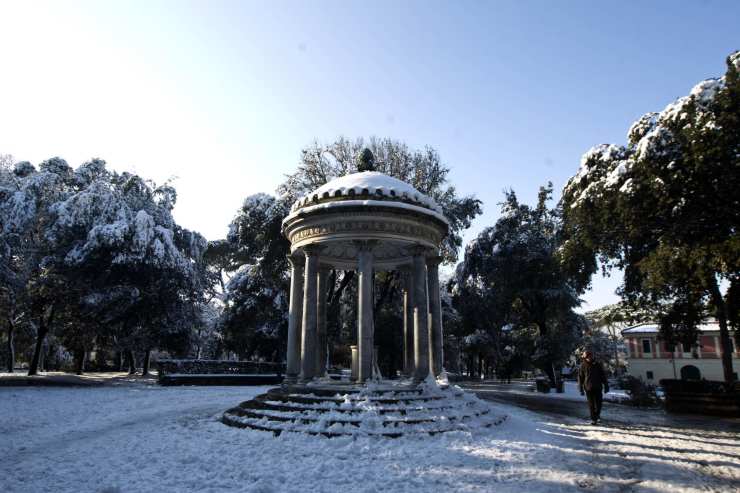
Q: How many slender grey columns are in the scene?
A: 7